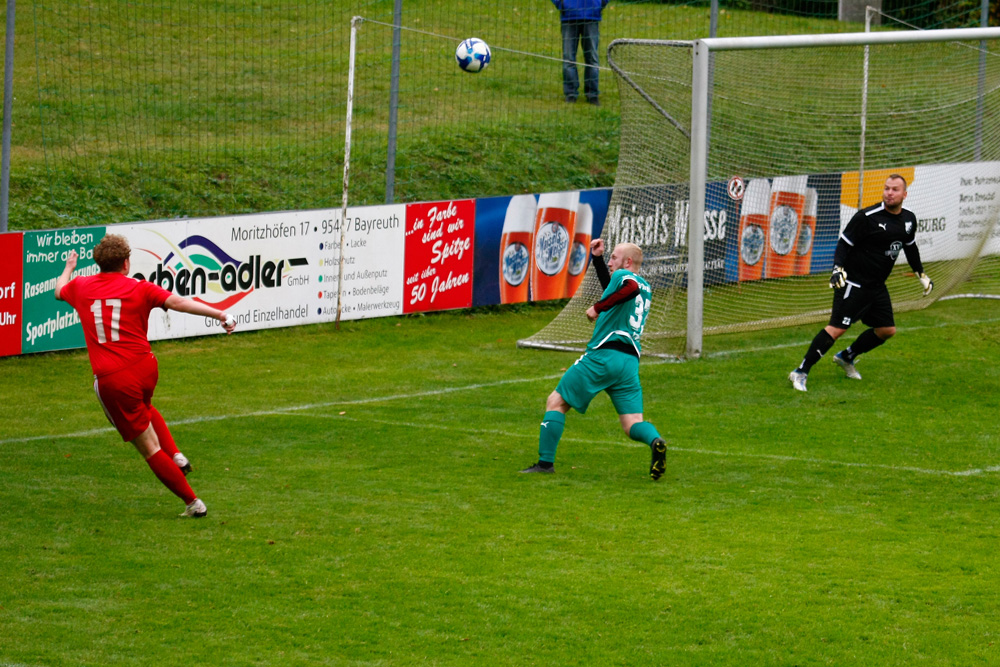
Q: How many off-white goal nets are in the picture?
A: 1